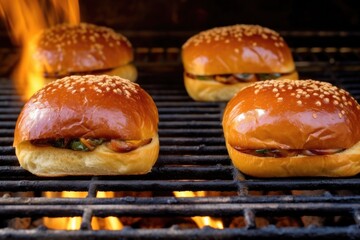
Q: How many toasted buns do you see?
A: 4